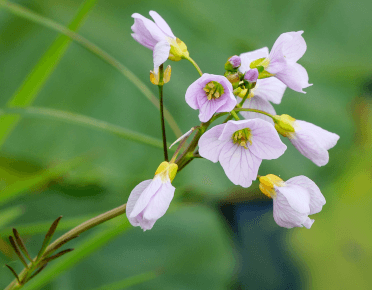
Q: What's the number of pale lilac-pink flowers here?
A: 8